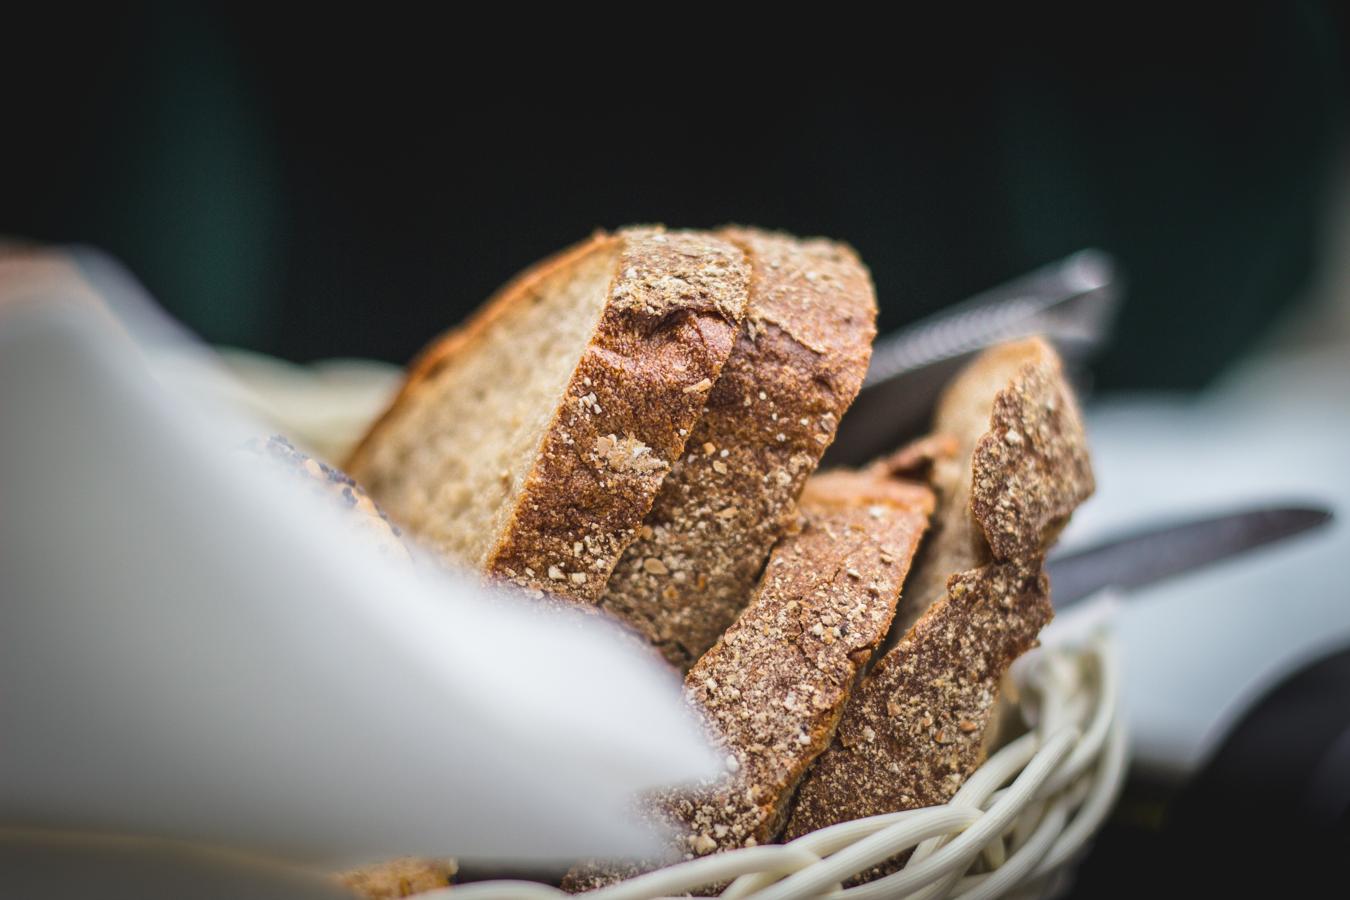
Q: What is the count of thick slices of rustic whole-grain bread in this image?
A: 4